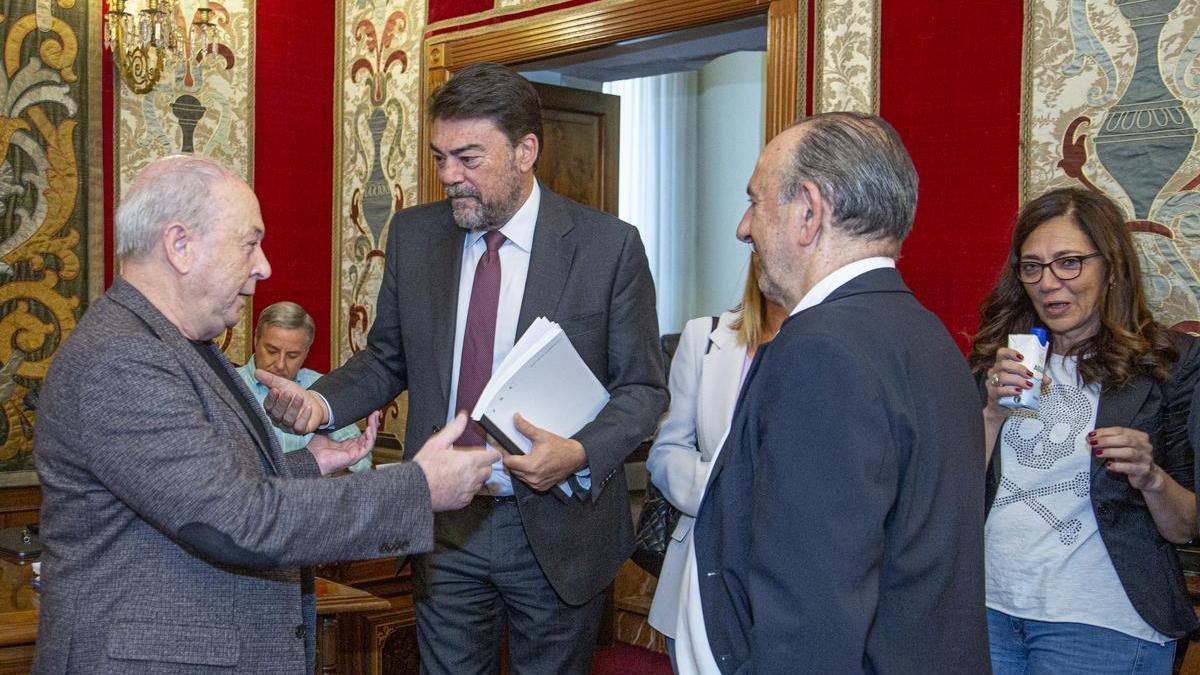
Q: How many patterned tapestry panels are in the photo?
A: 5